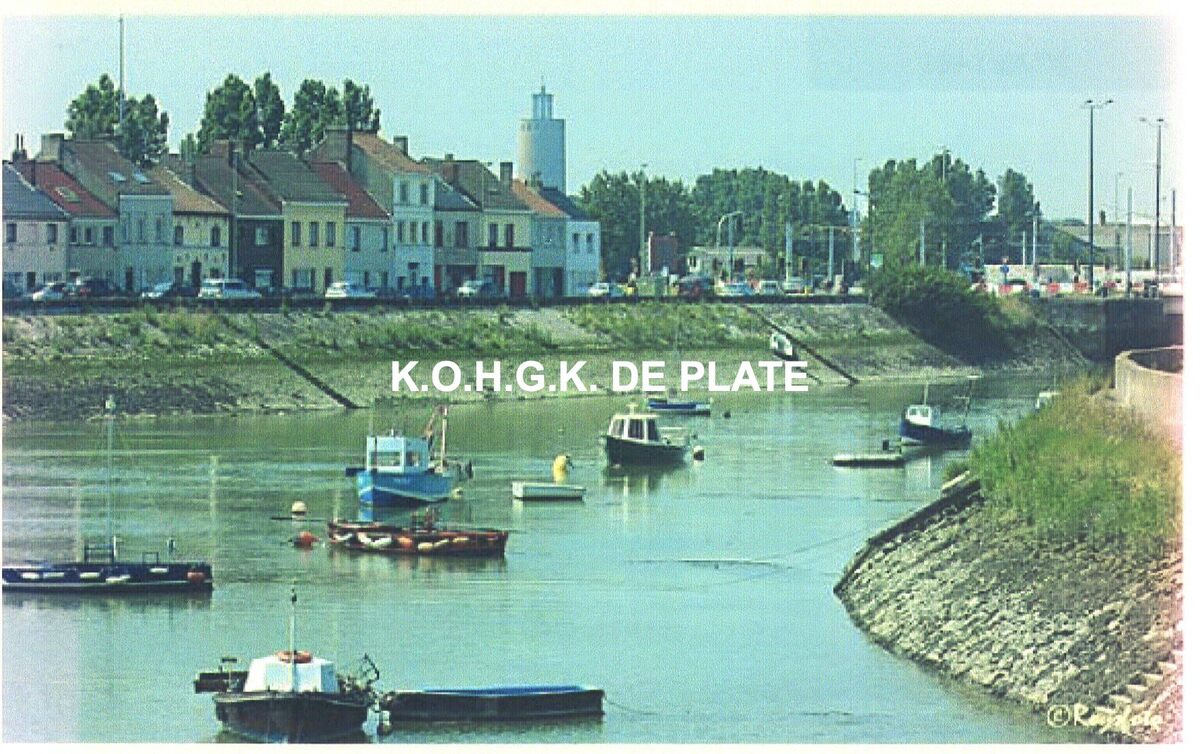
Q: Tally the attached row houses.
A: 12